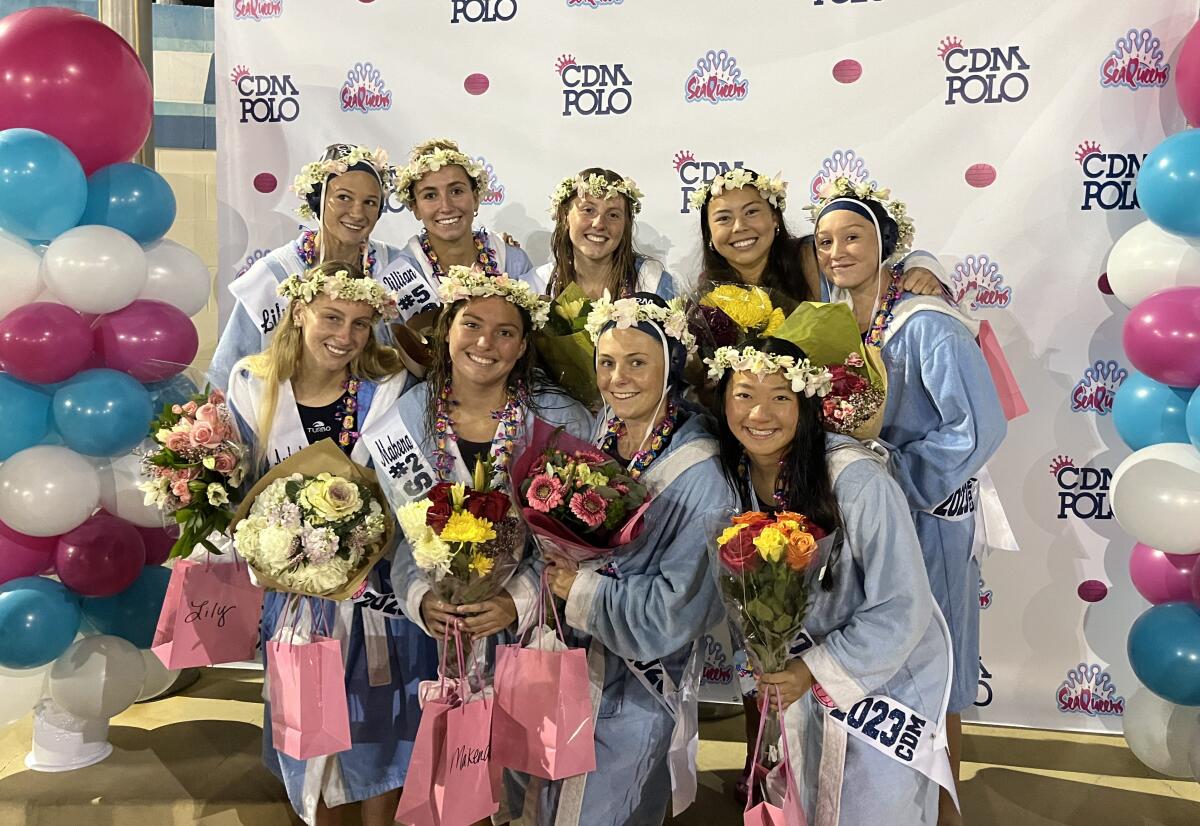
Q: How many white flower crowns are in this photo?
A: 9